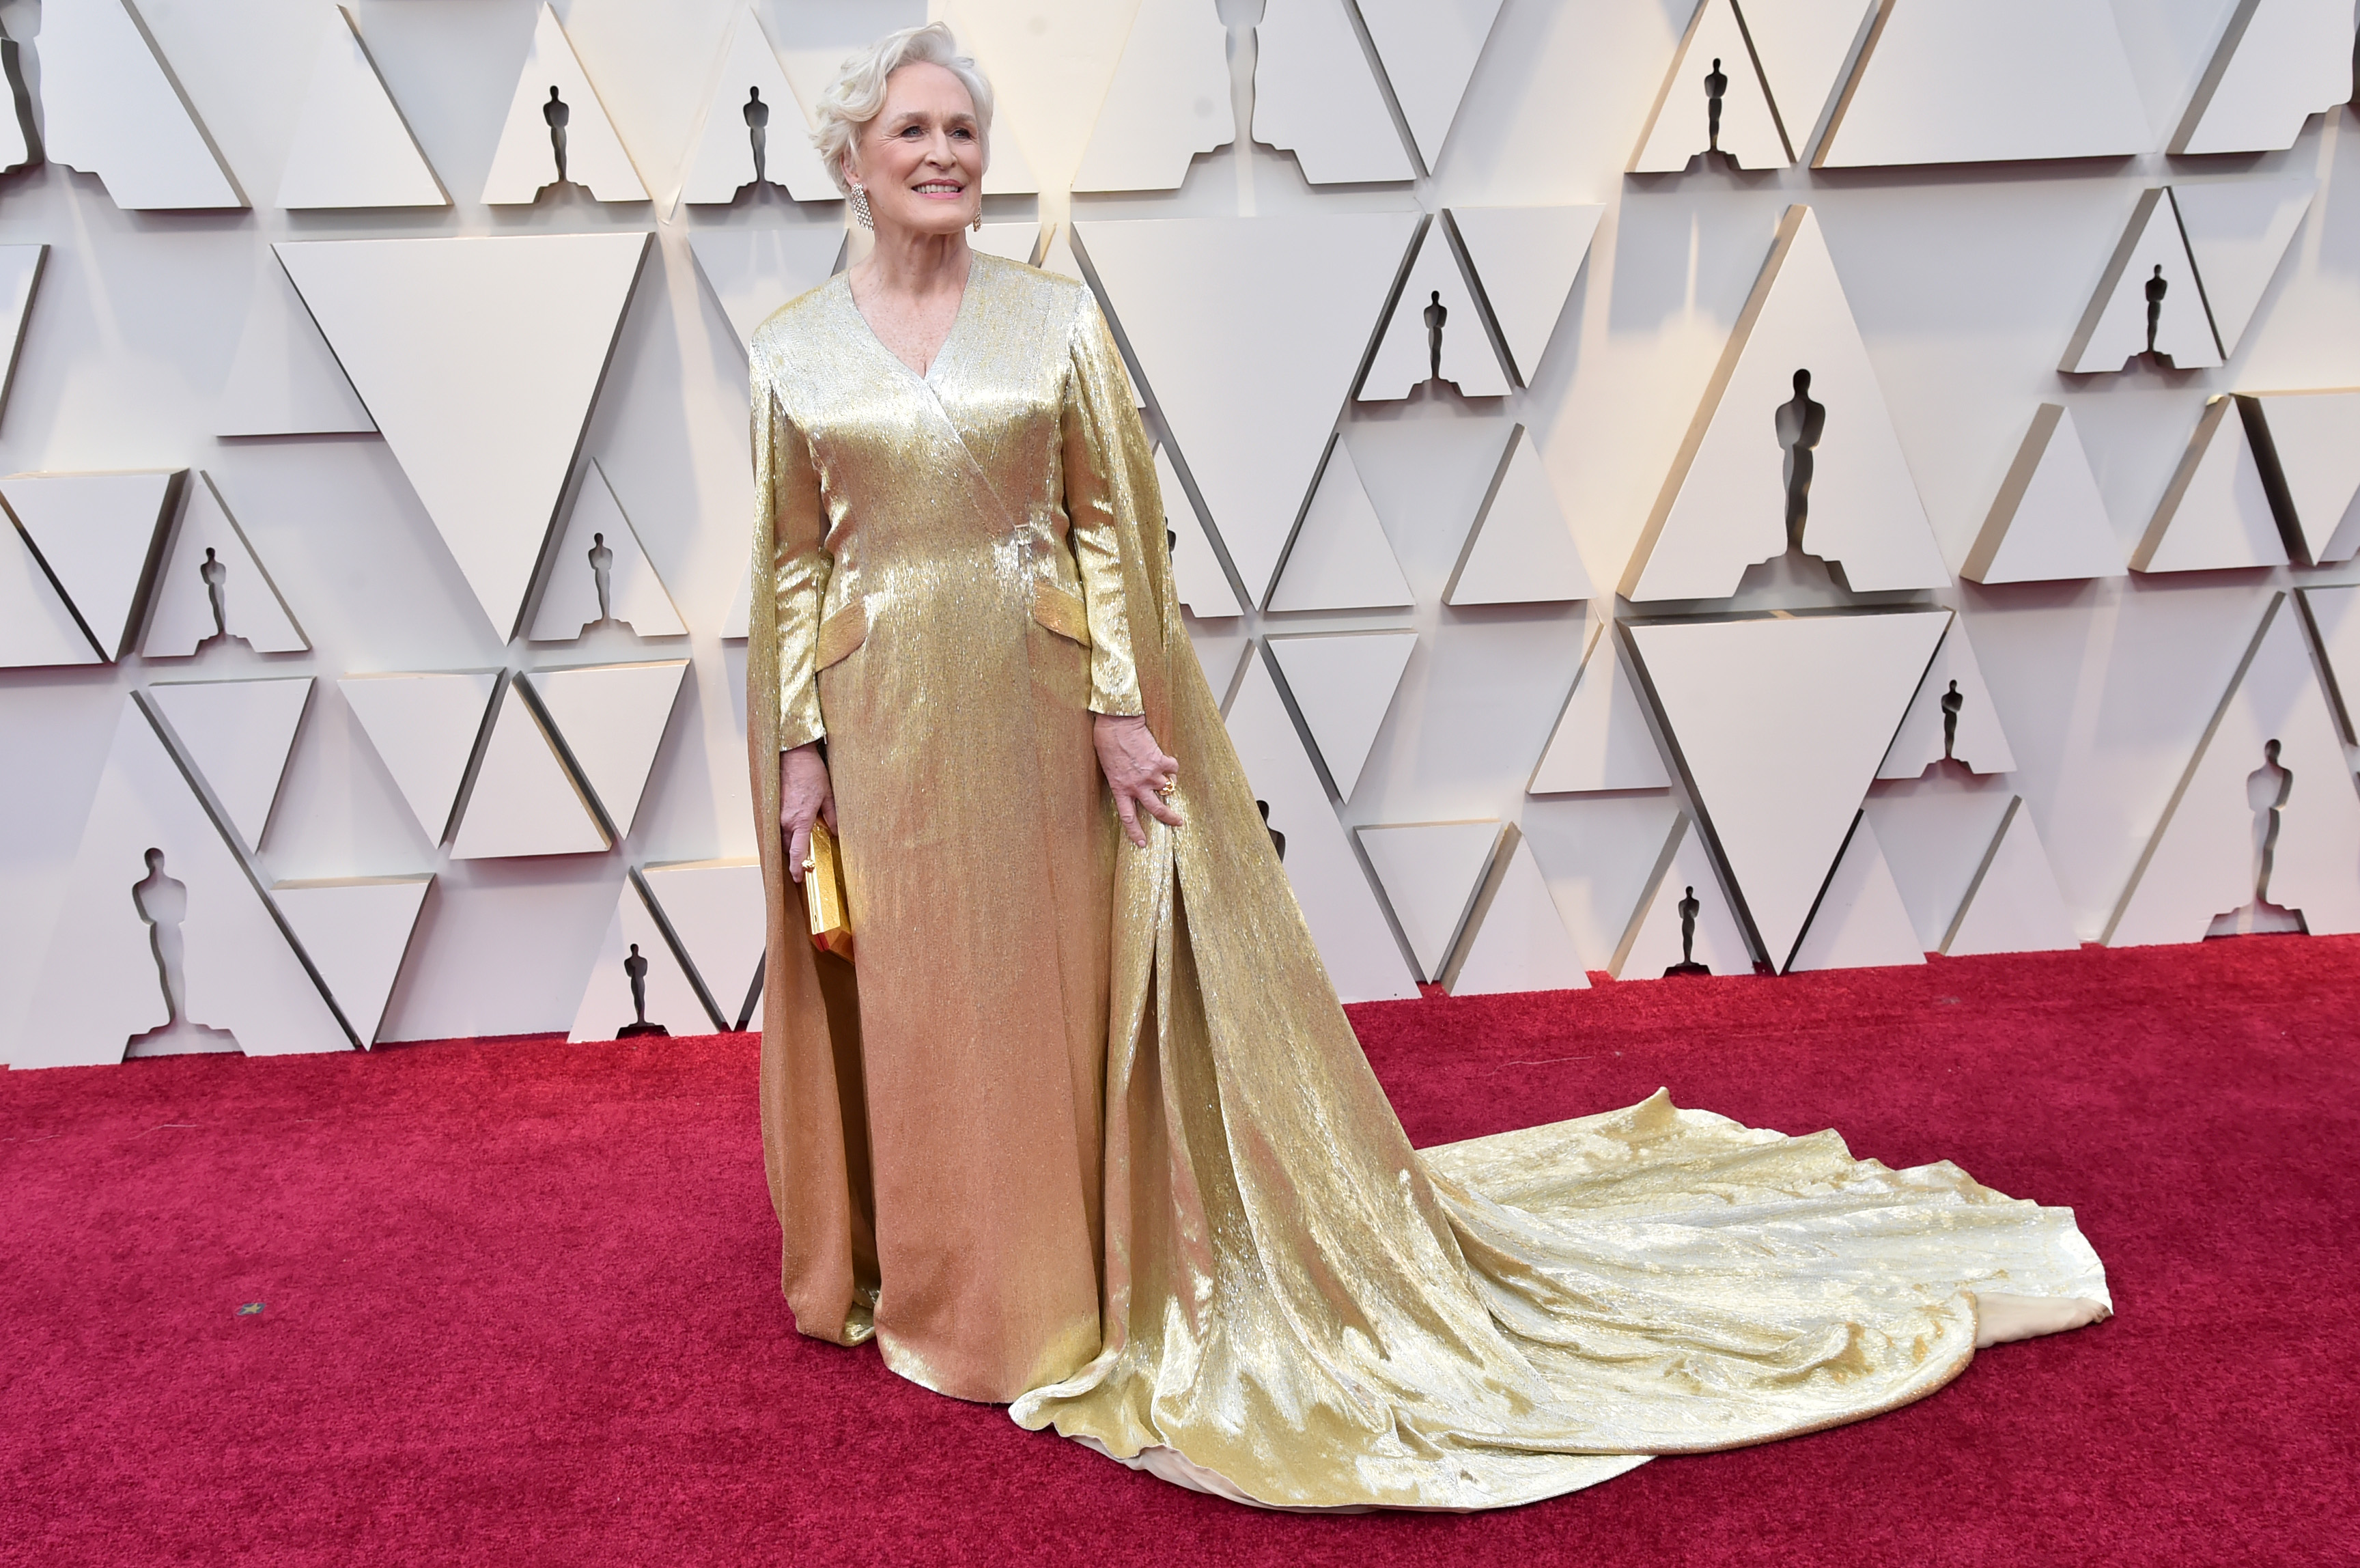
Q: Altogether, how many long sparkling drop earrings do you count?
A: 2